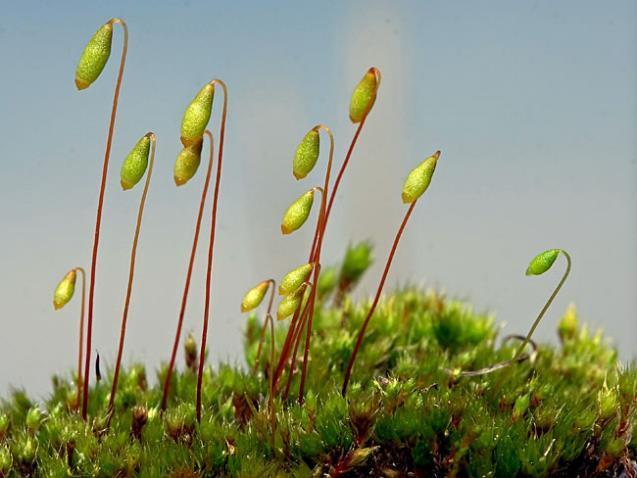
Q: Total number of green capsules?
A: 13